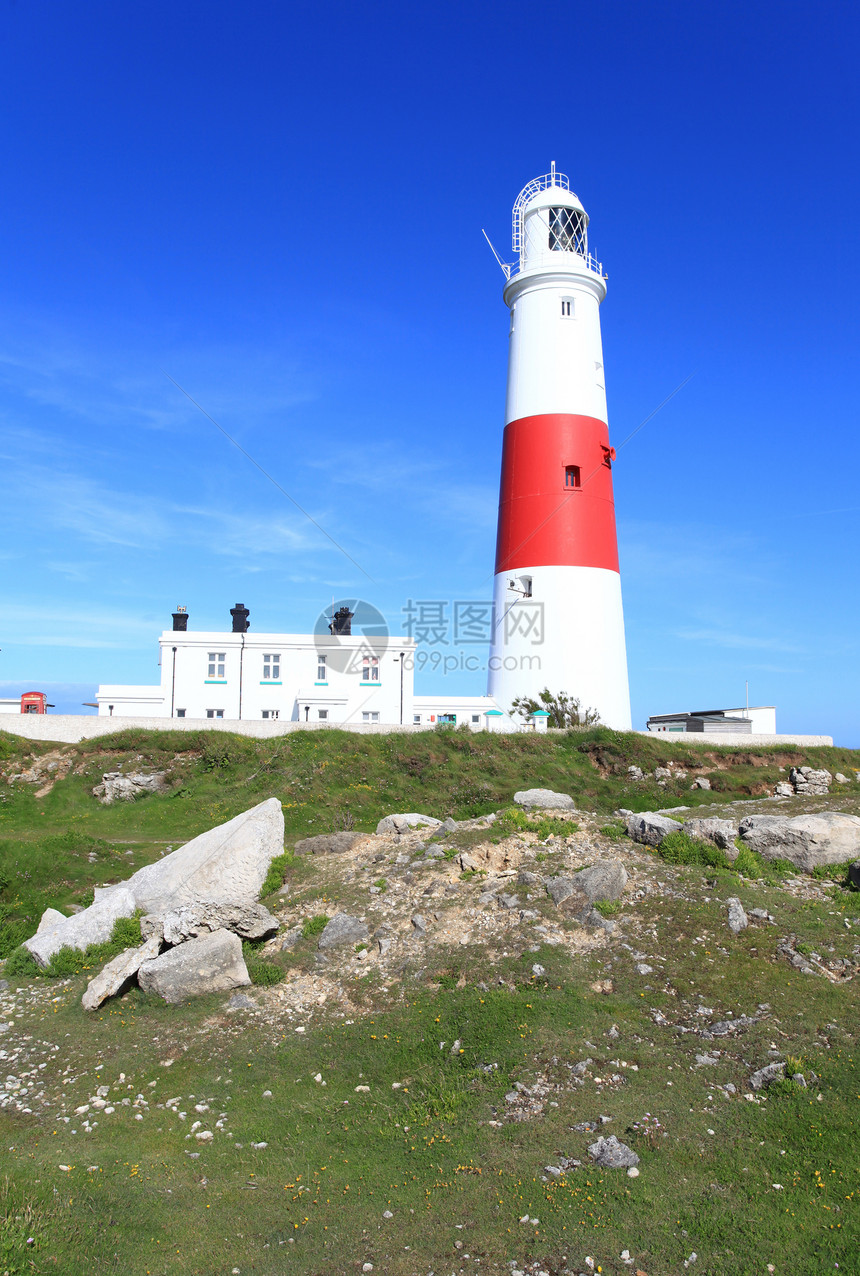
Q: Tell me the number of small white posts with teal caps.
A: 2